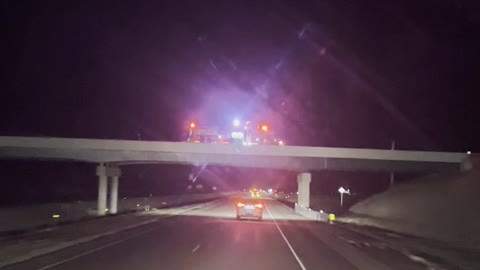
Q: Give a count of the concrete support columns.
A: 3